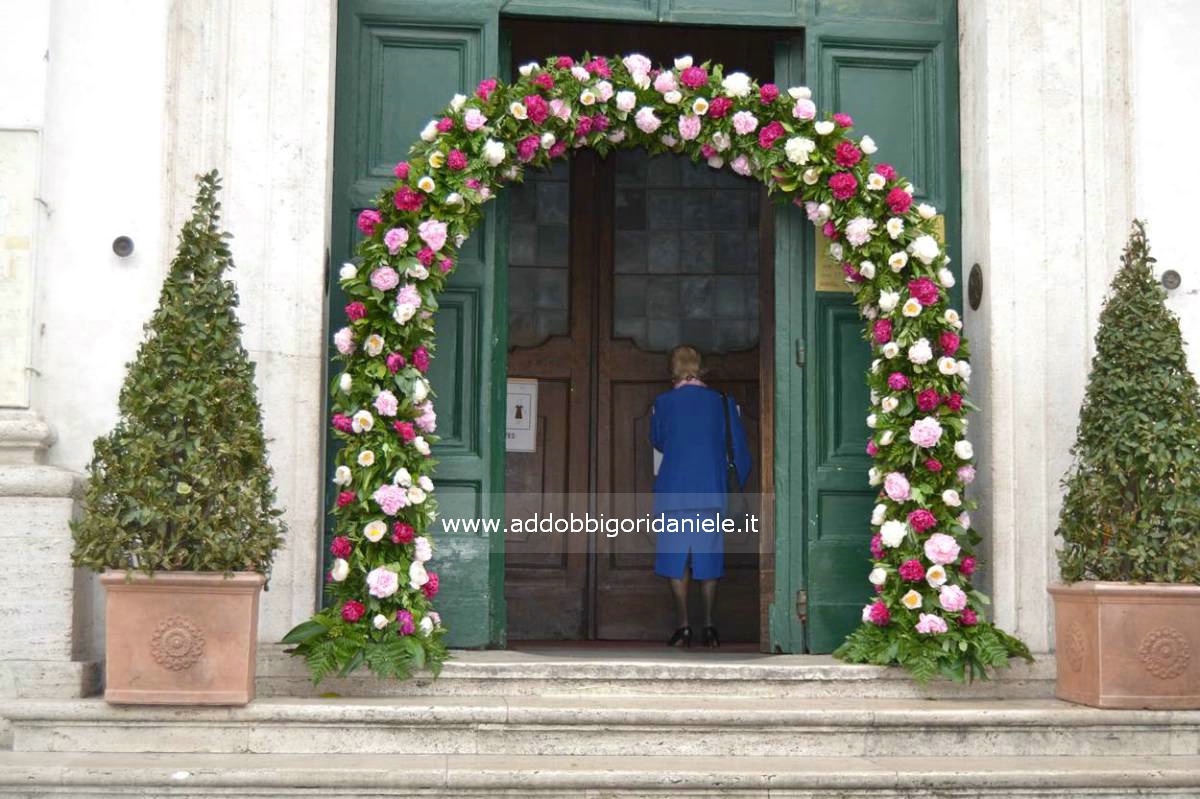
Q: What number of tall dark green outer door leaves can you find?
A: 2